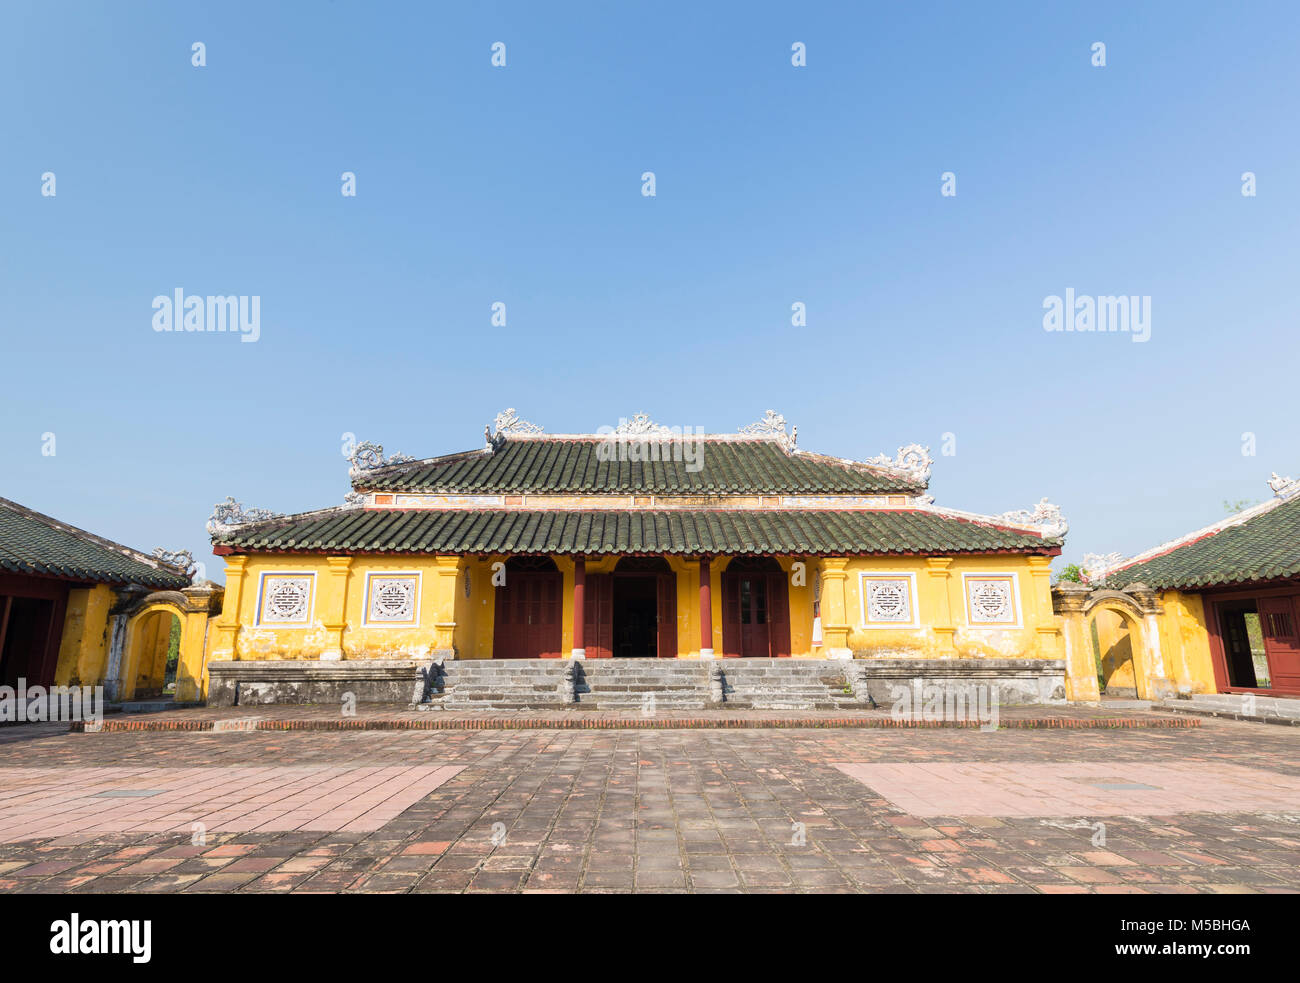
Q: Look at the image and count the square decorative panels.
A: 4